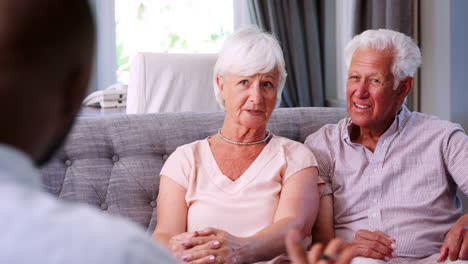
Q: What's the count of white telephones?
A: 1